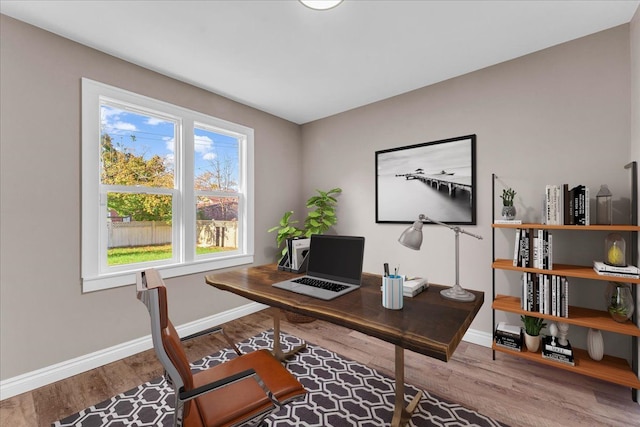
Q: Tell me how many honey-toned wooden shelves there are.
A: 4